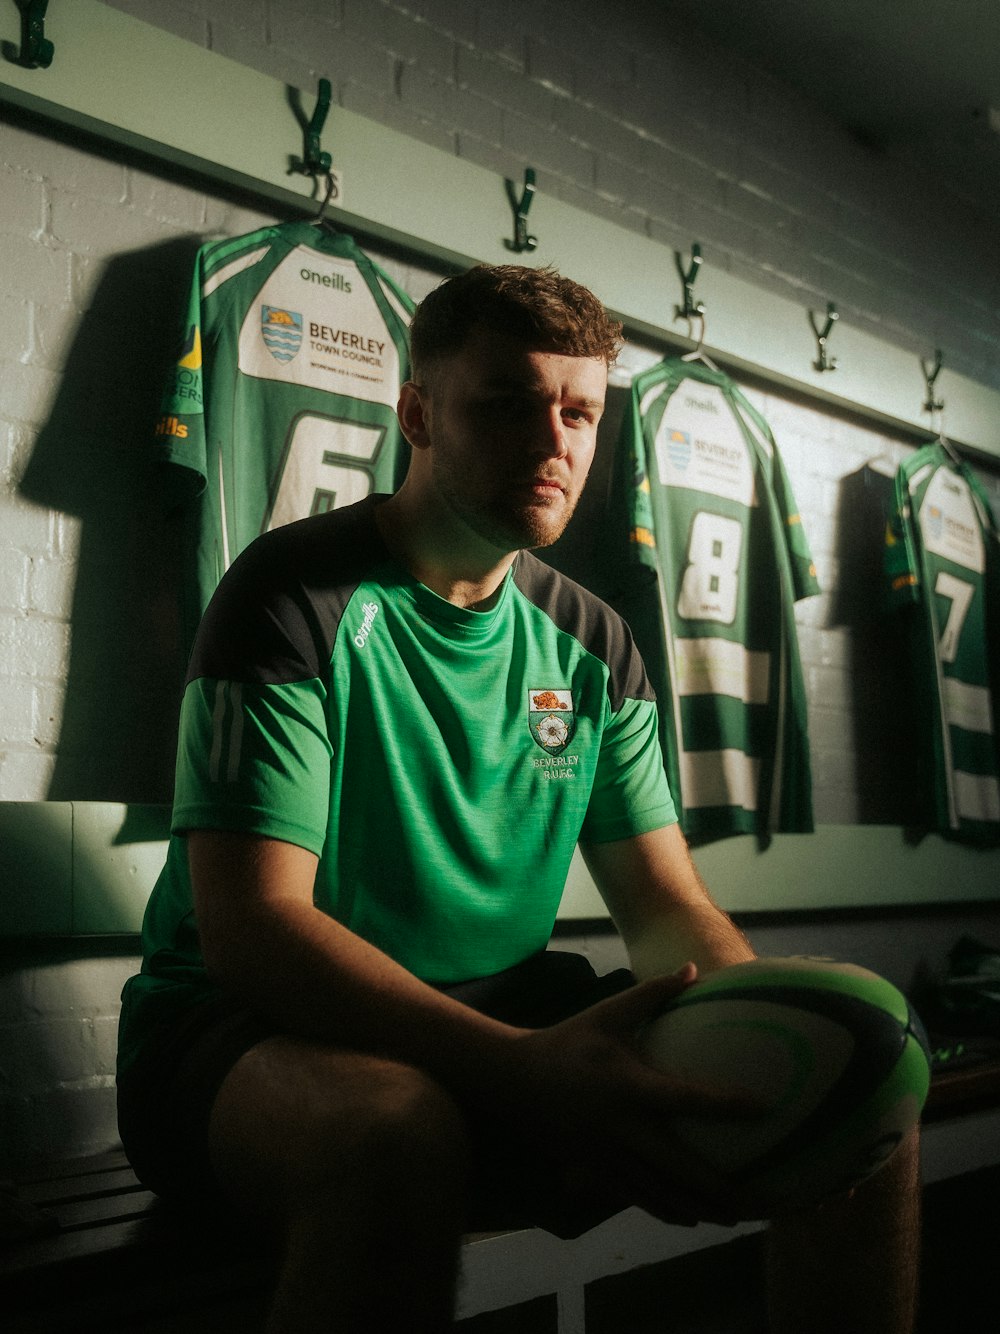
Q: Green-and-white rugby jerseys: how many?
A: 3